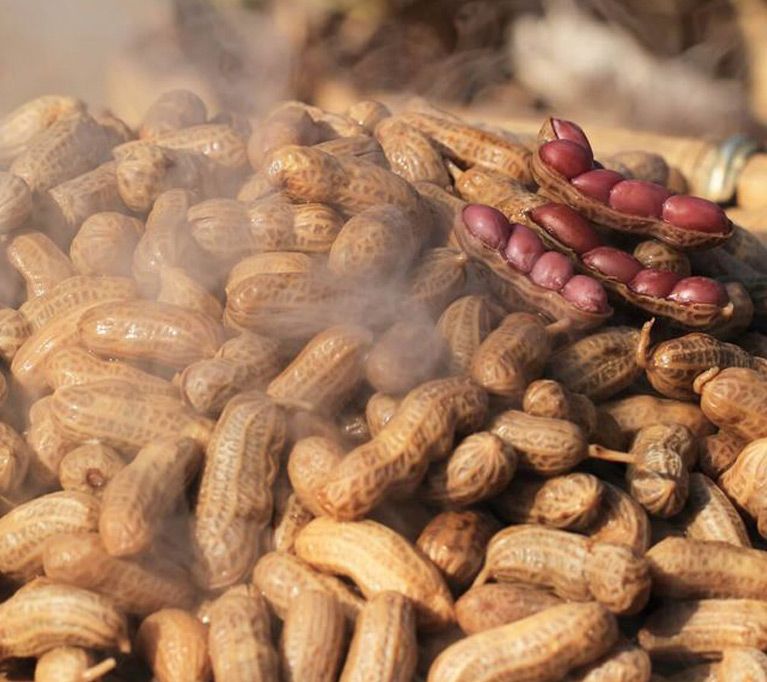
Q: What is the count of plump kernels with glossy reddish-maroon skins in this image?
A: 13